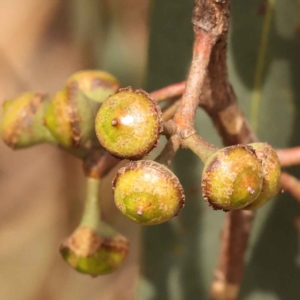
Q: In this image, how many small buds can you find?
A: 8